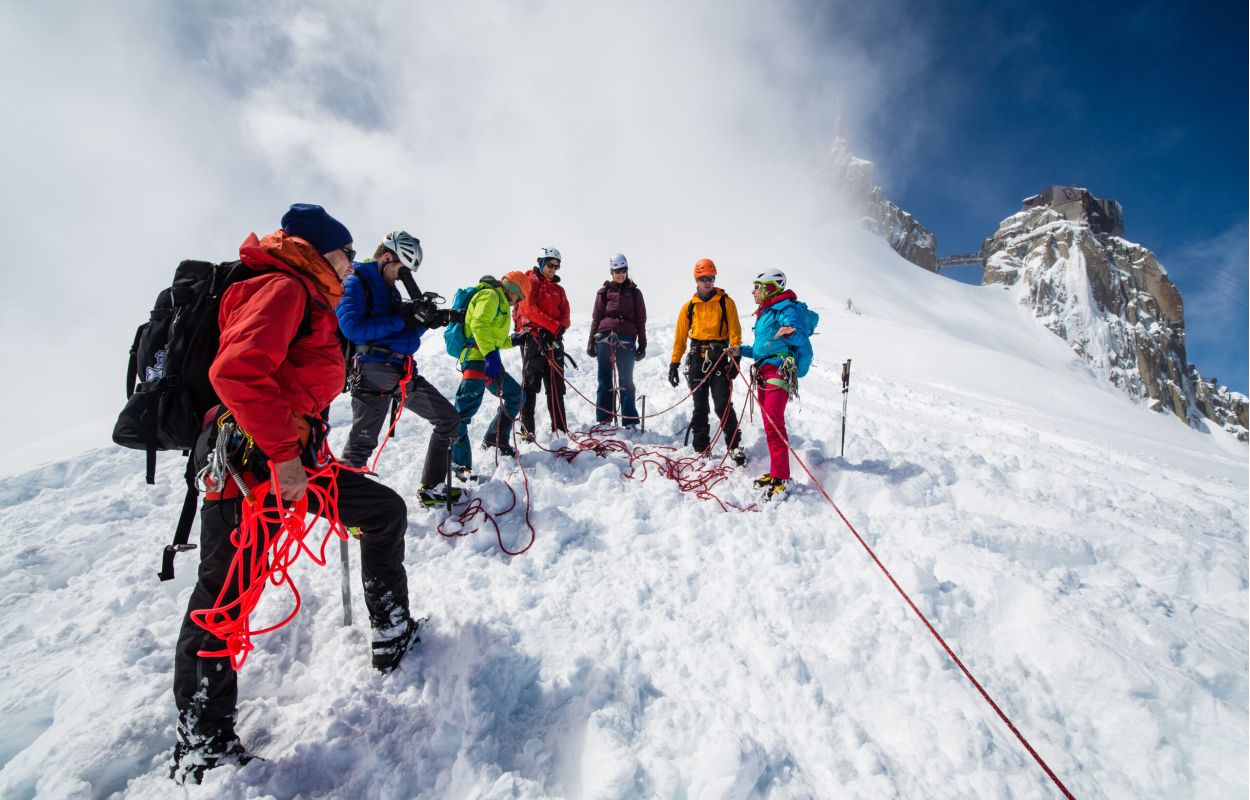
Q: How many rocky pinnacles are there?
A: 2